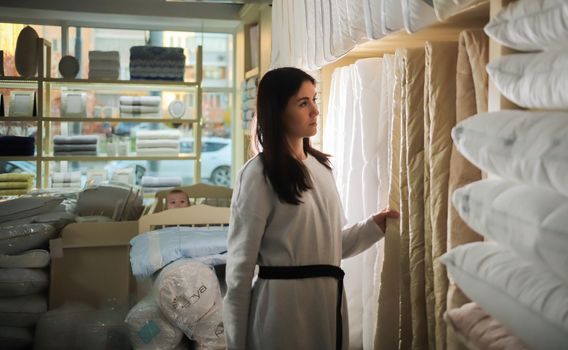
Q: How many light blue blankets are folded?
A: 1